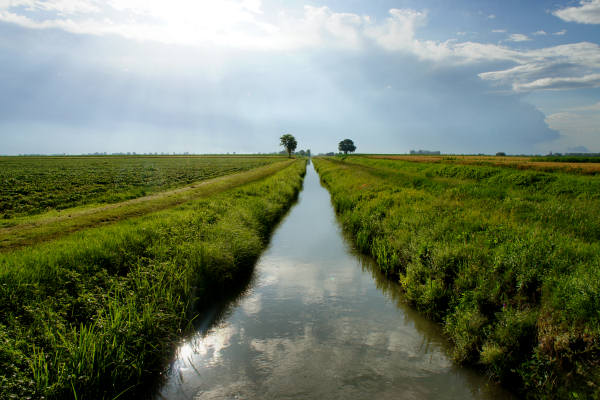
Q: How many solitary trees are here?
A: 2